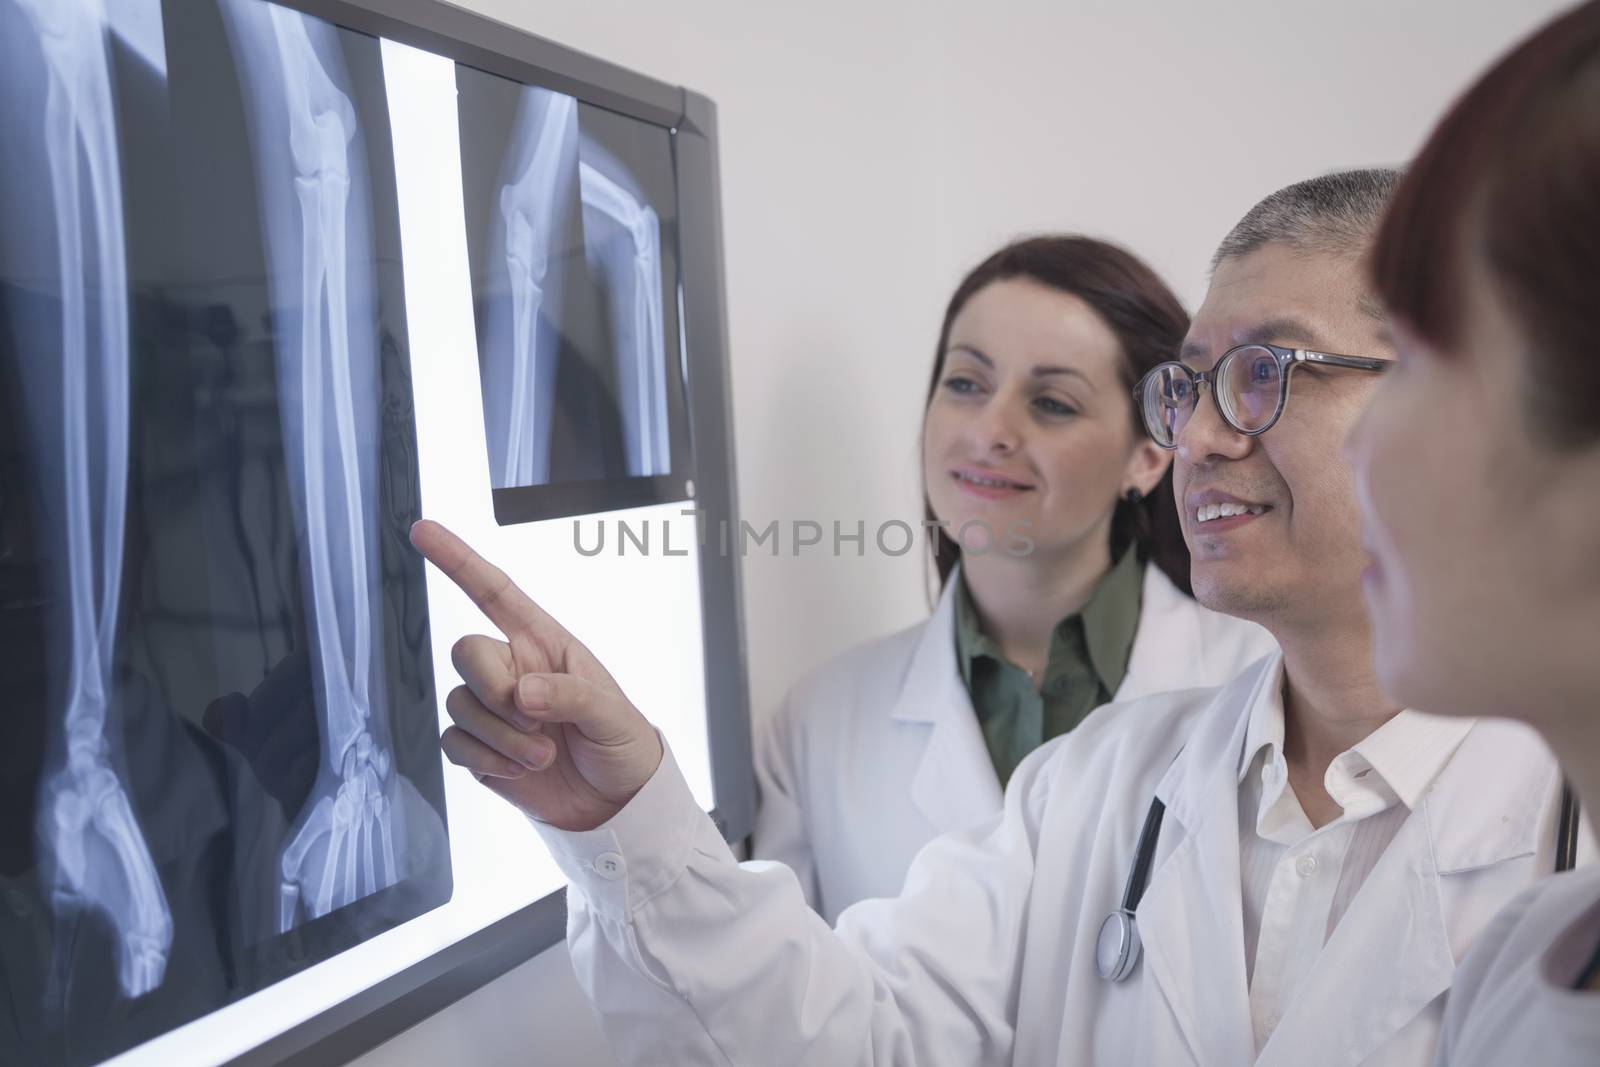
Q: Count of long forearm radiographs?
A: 2